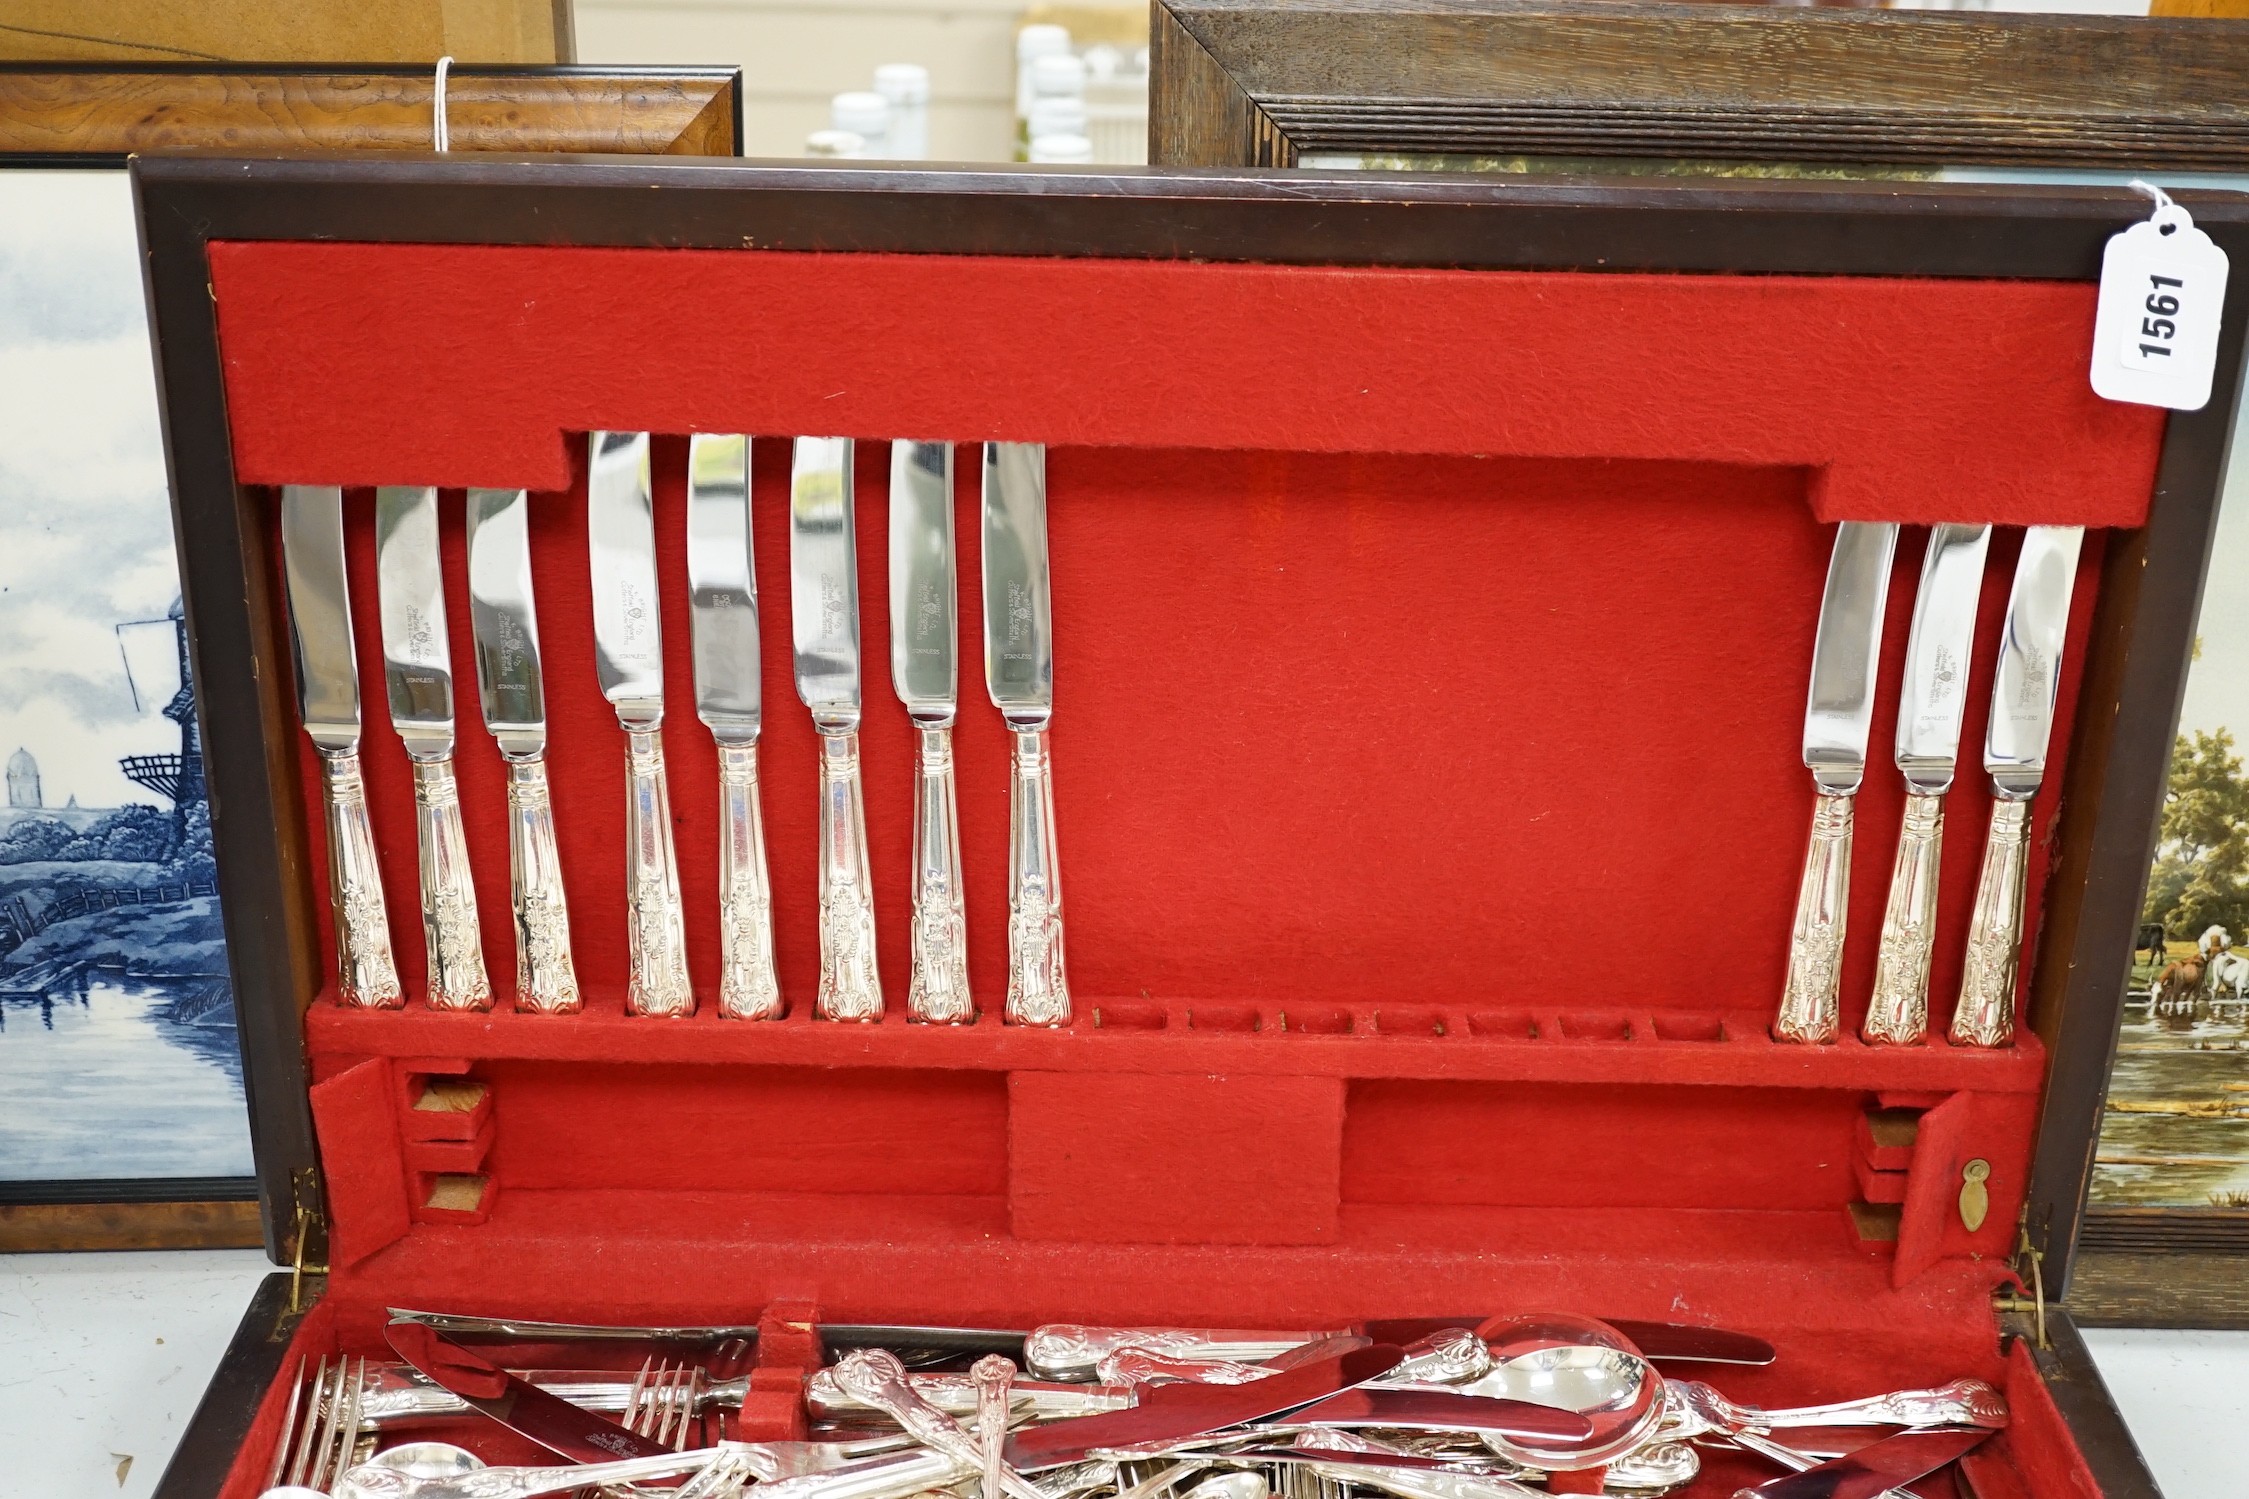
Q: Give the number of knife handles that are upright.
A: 11